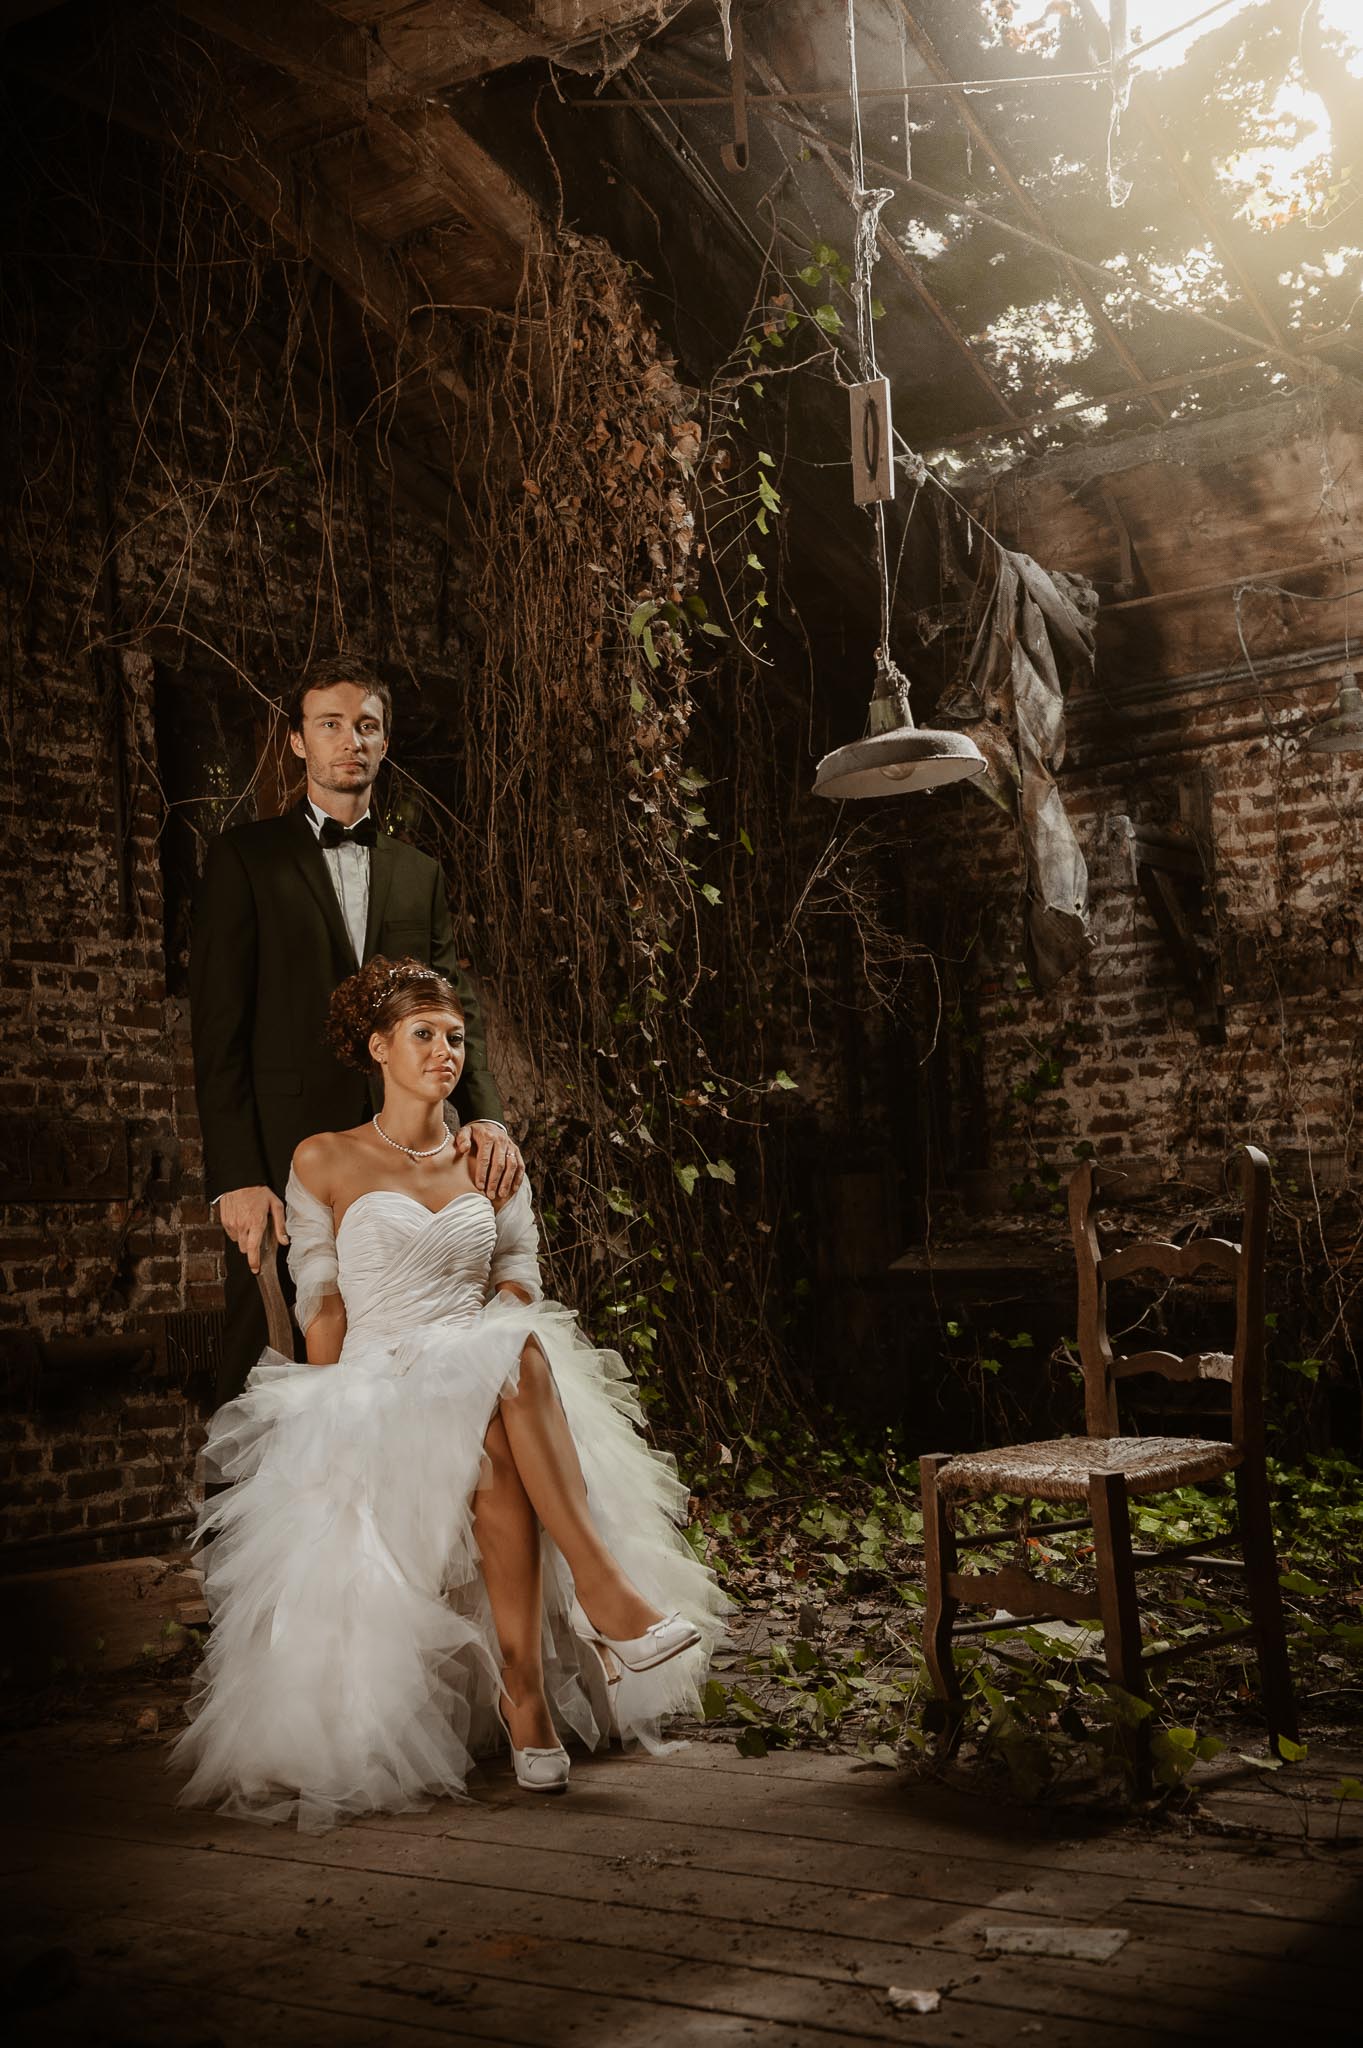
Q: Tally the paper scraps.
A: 2